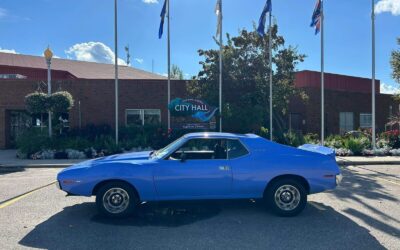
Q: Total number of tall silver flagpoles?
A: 6